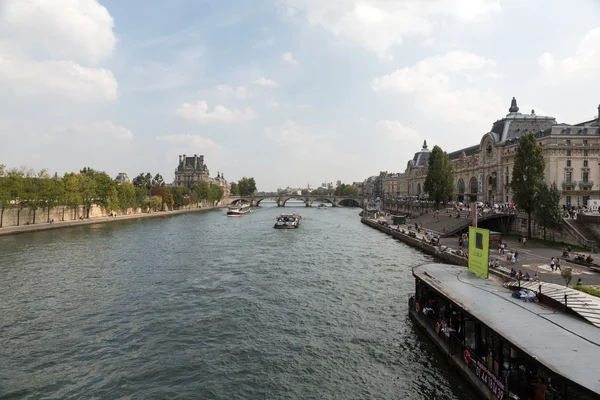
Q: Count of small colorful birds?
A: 0